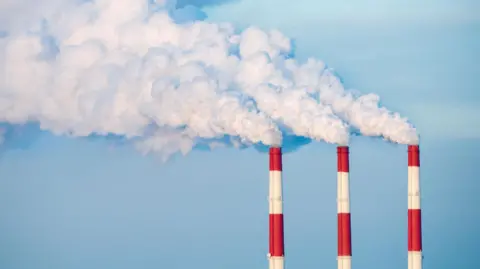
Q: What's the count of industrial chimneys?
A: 3